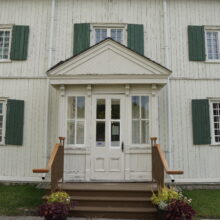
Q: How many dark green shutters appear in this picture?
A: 6